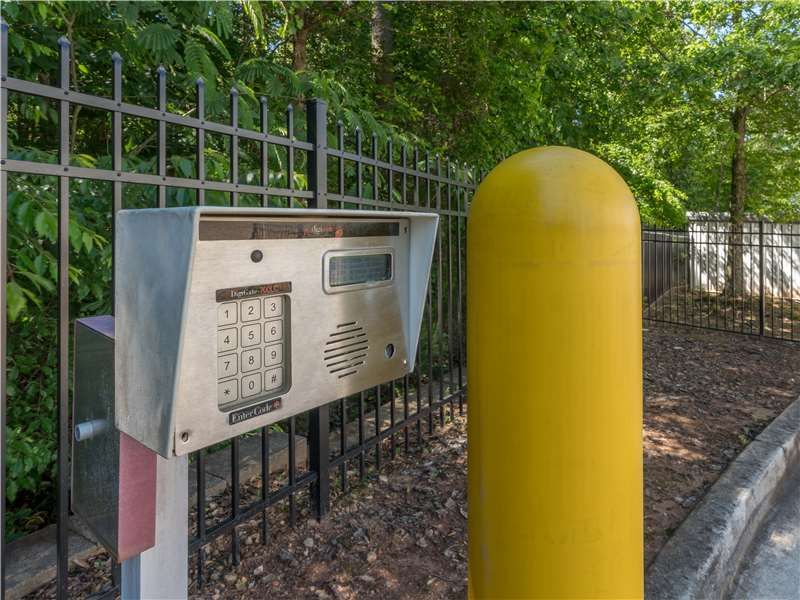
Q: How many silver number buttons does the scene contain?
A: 10